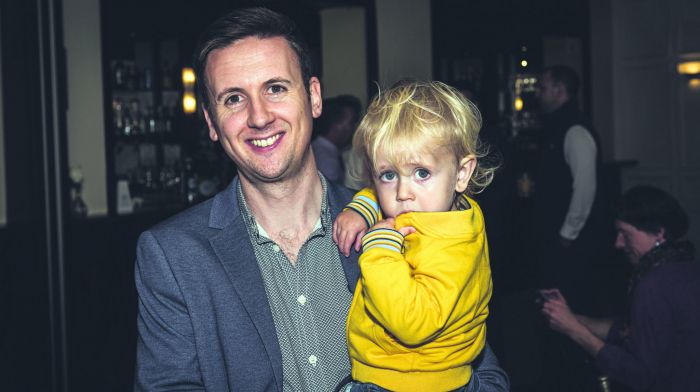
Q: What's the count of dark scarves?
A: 1